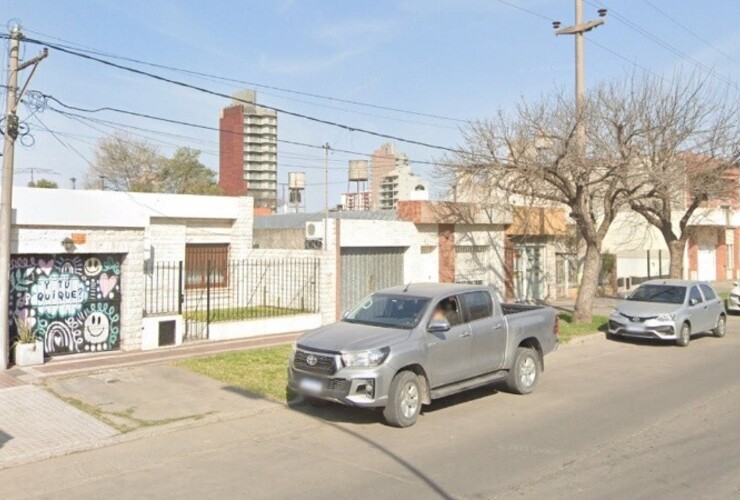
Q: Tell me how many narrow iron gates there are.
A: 1